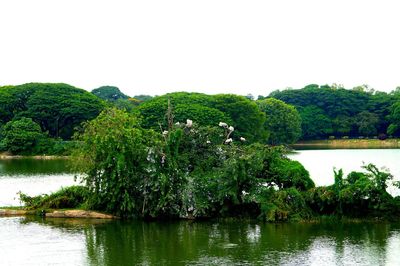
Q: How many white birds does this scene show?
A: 8